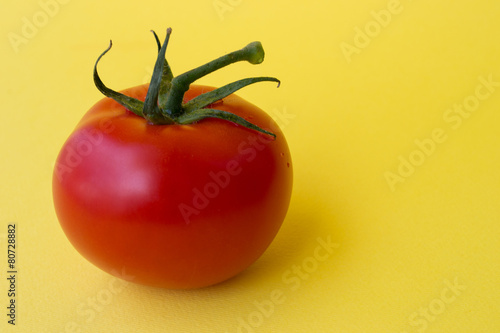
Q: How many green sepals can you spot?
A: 5